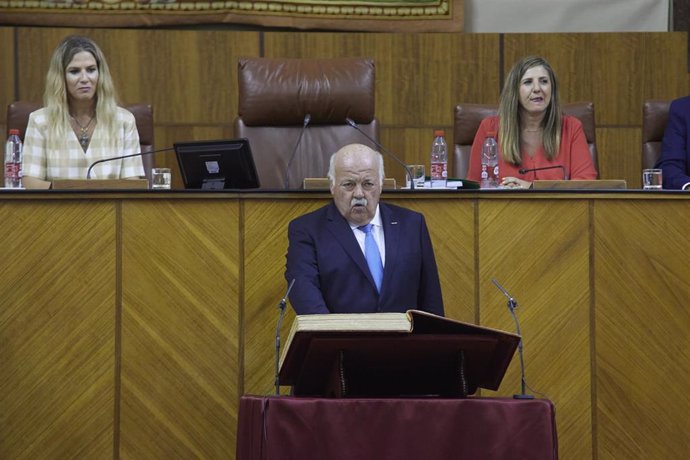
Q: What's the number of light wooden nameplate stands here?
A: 3